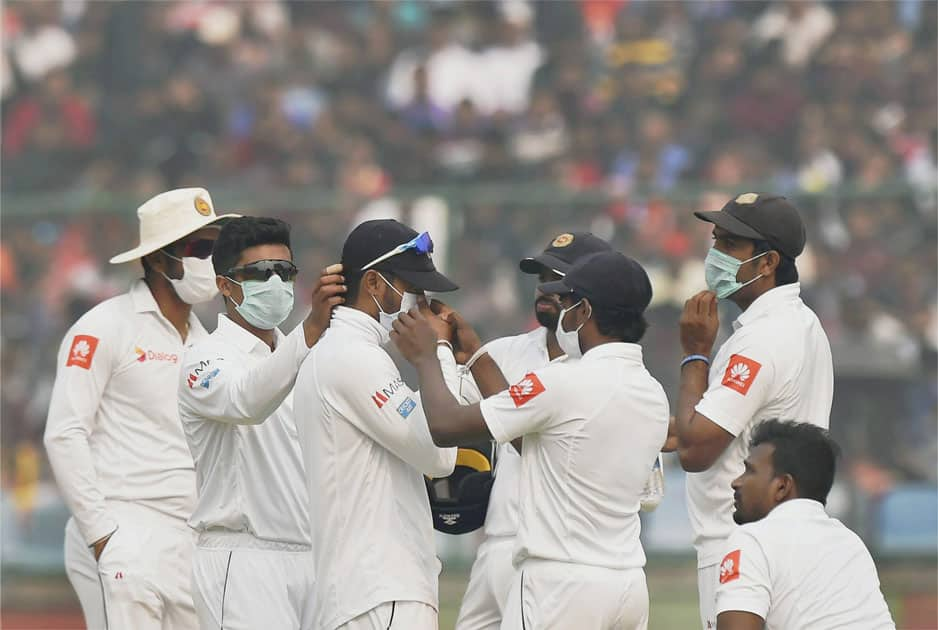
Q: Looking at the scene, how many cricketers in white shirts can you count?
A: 7